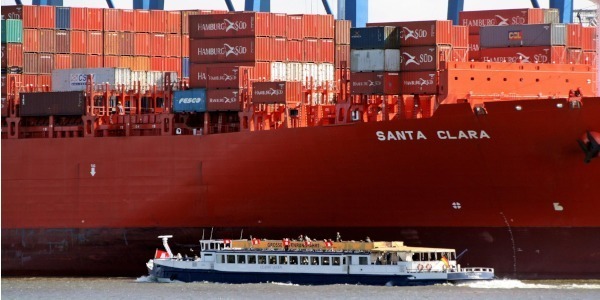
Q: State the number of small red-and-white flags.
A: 6